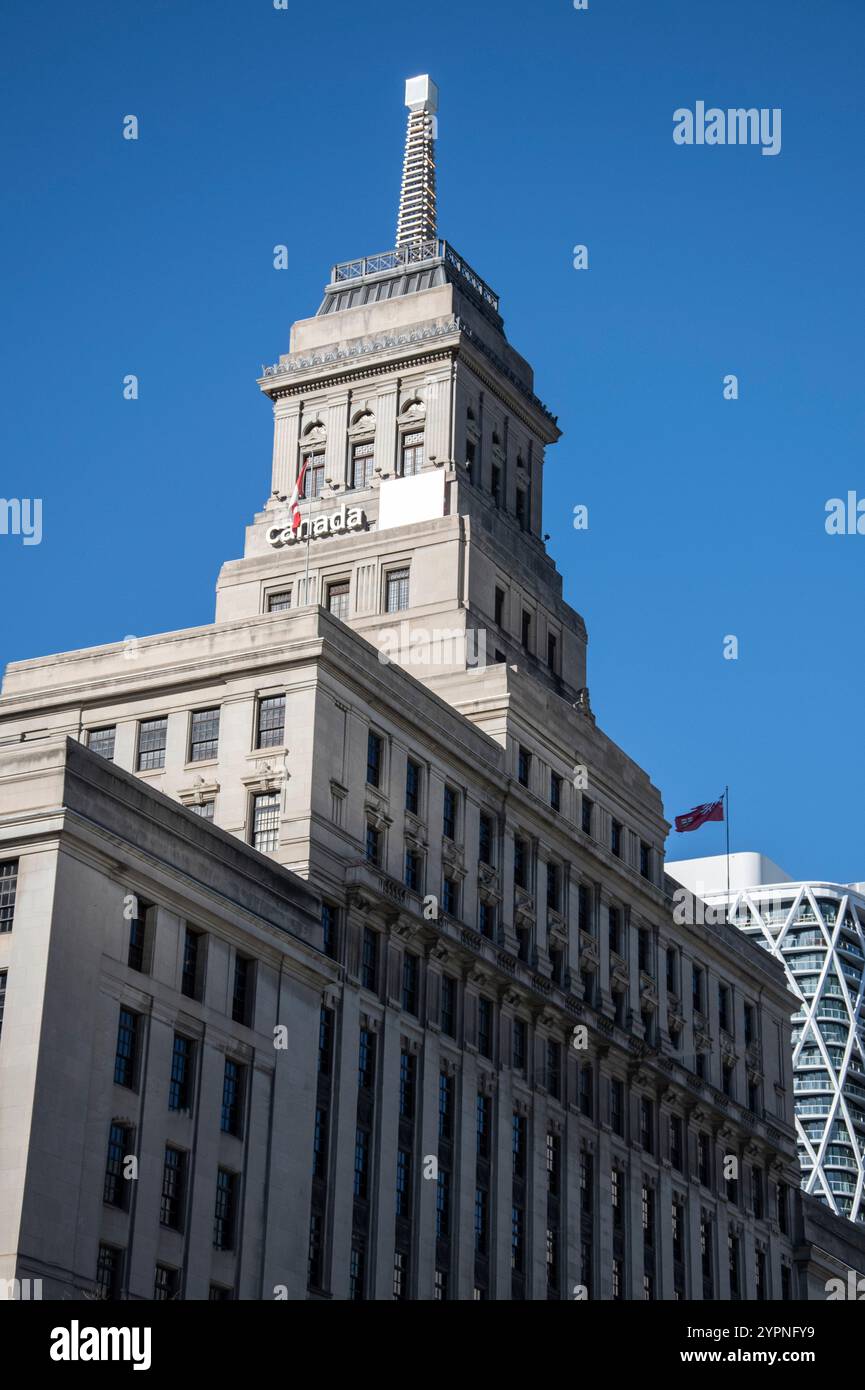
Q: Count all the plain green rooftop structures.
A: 0